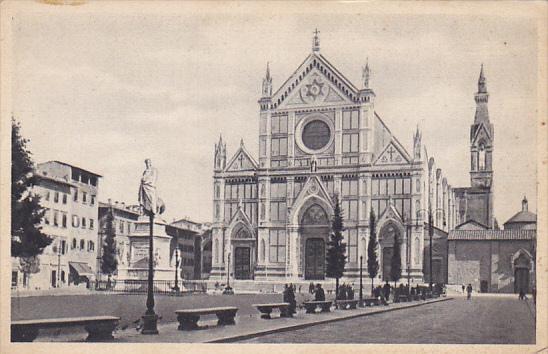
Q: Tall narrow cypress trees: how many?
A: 4